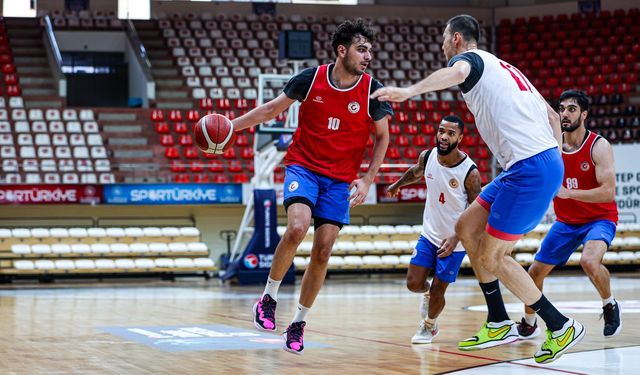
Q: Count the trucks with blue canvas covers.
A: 0